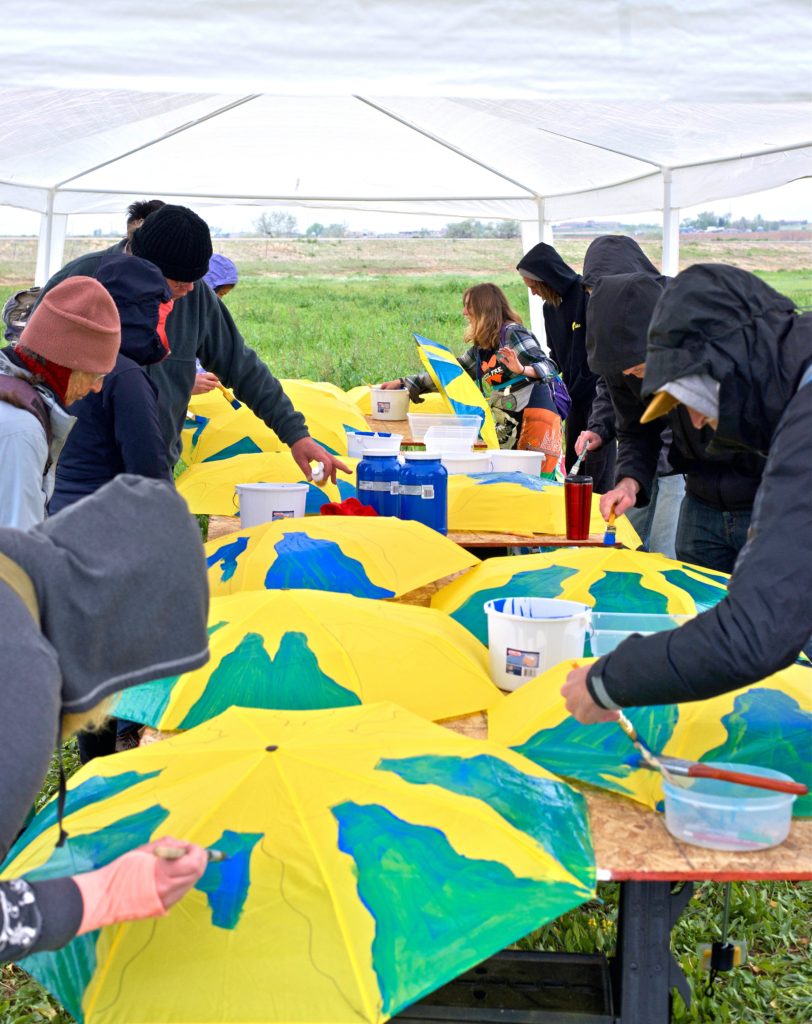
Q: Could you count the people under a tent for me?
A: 11